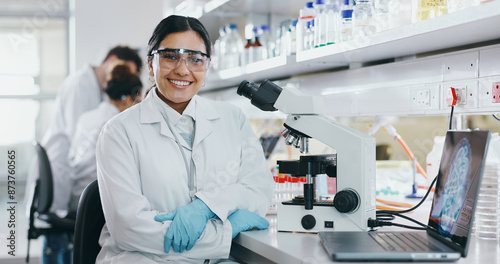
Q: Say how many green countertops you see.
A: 0